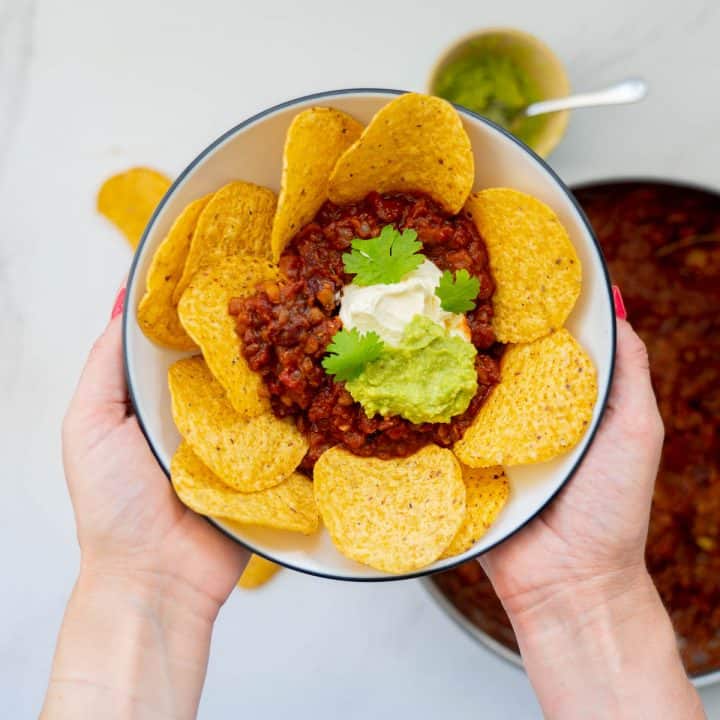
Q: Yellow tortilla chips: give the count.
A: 13